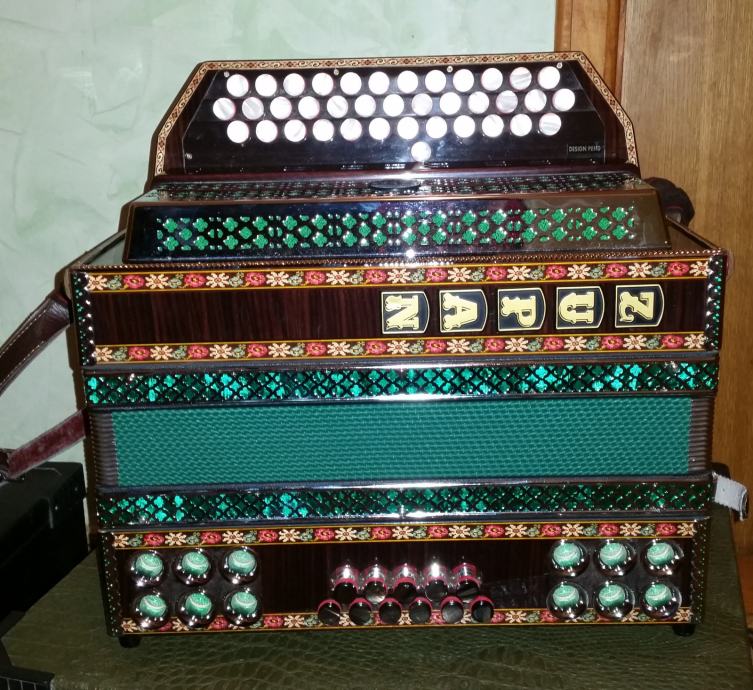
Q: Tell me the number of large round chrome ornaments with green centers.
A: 12